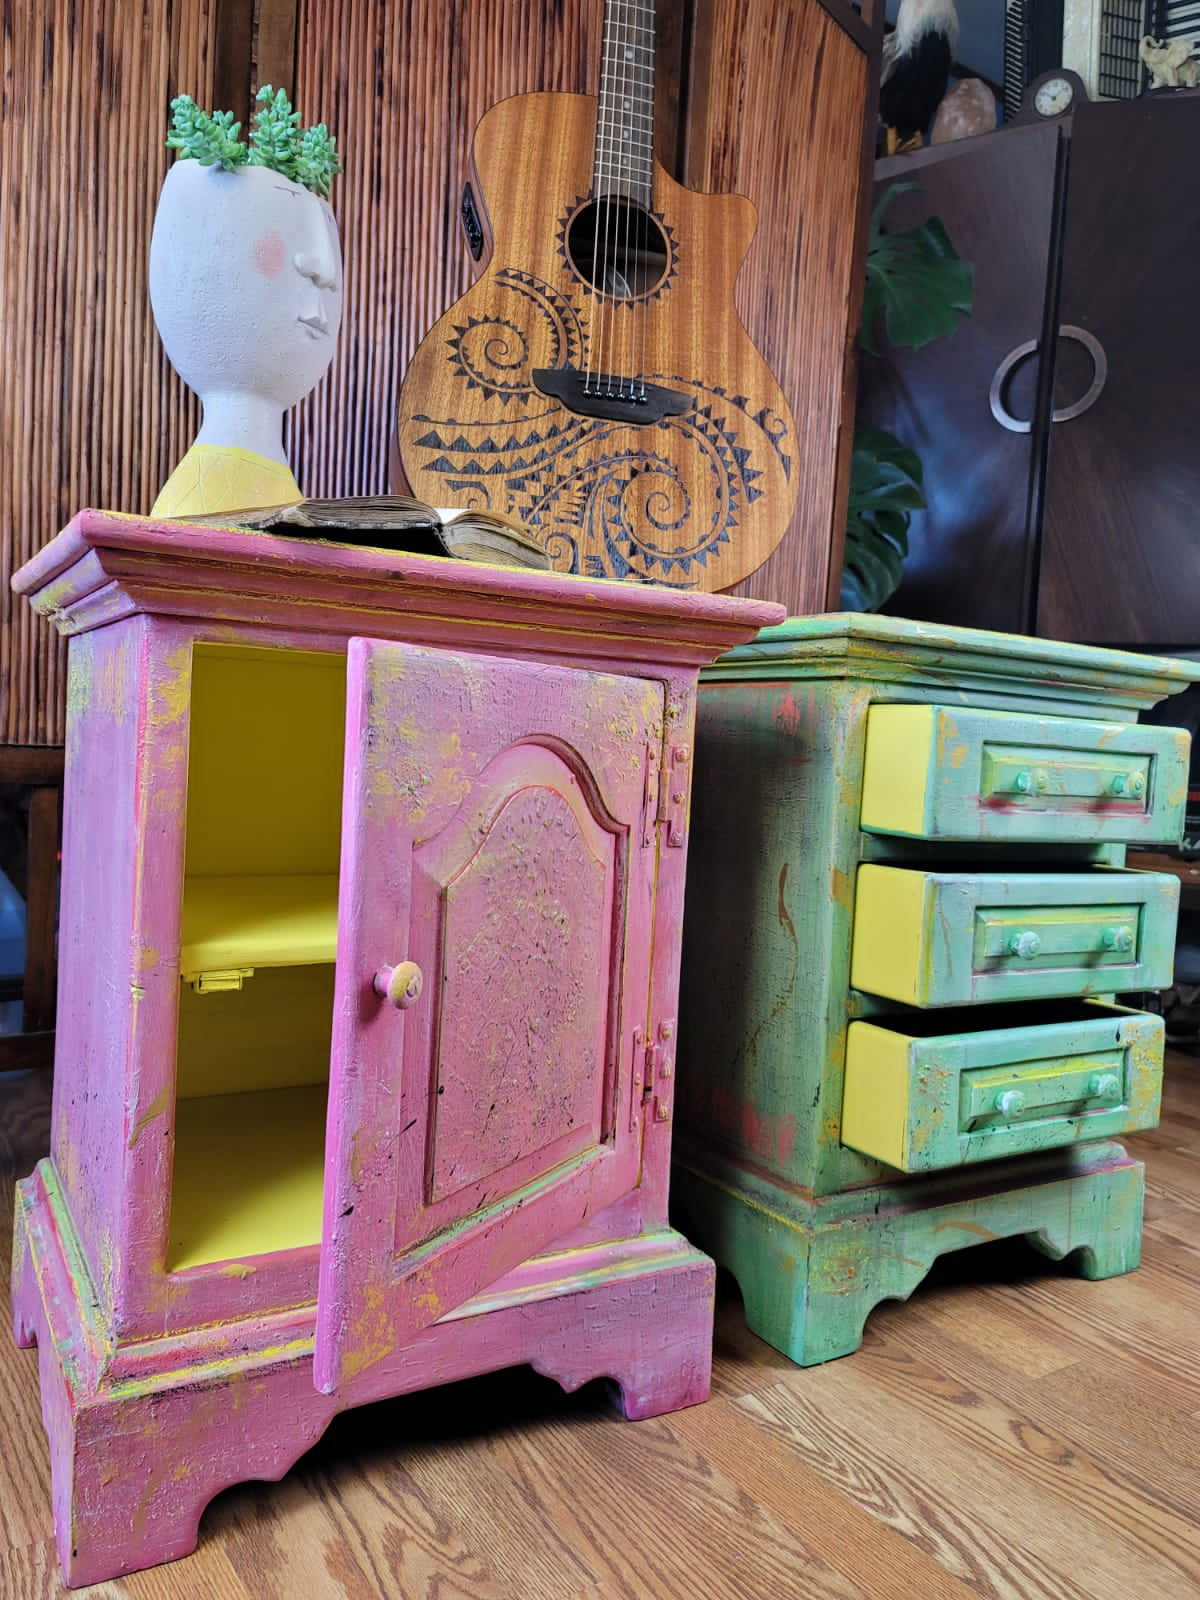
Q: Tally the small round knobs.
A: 7